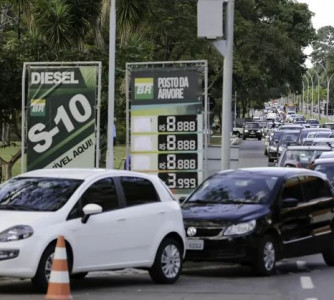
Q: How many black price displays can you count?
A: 4